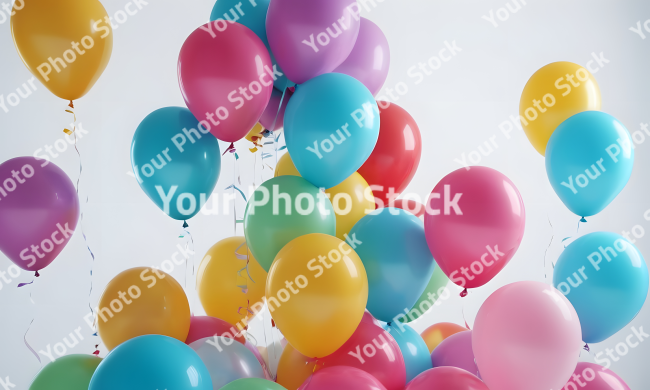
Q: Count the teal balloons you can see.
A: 8